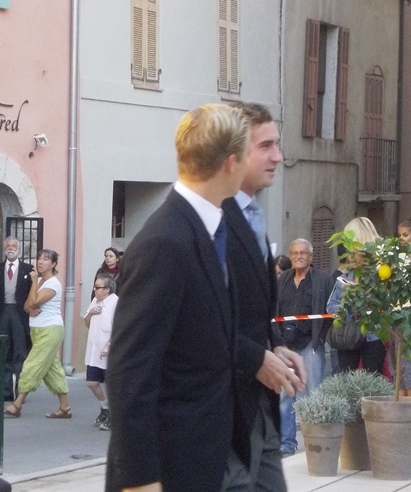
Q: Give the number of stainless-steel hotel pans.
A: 0